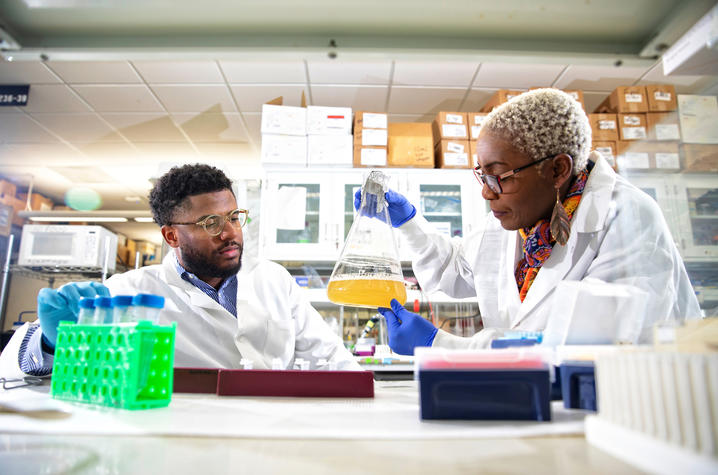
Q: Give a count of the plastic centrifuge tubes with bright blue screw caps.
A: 4